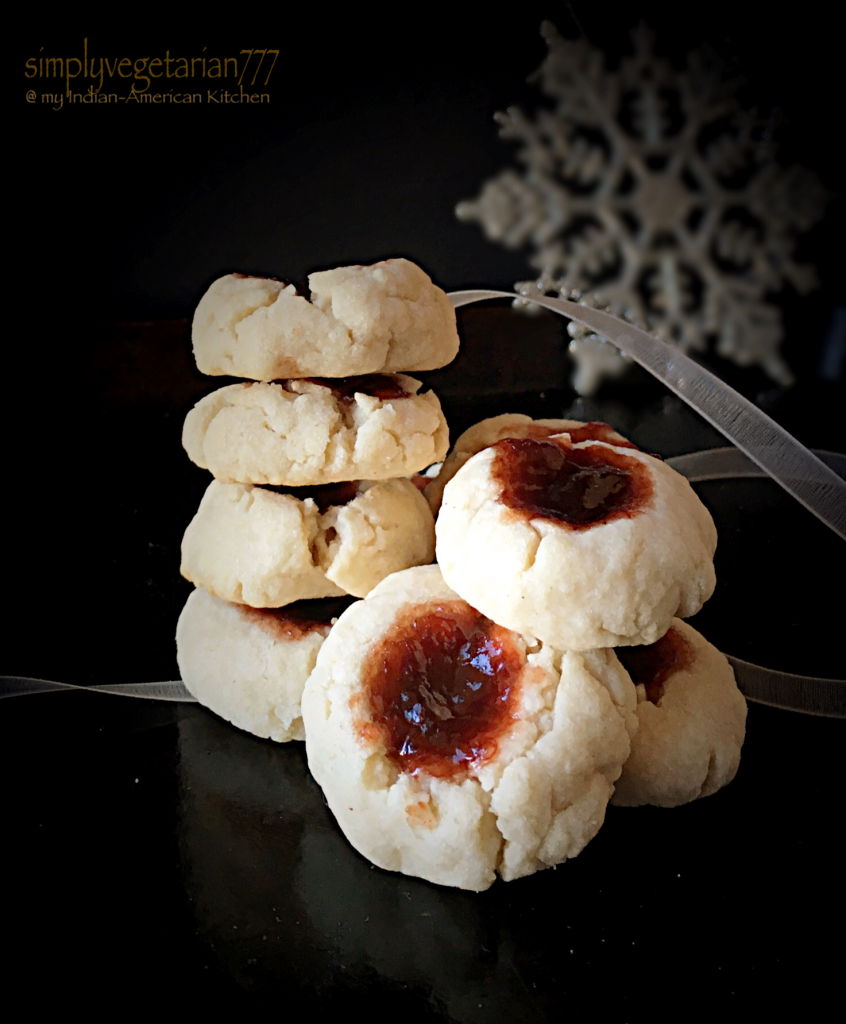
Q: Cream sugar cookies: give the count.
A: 8